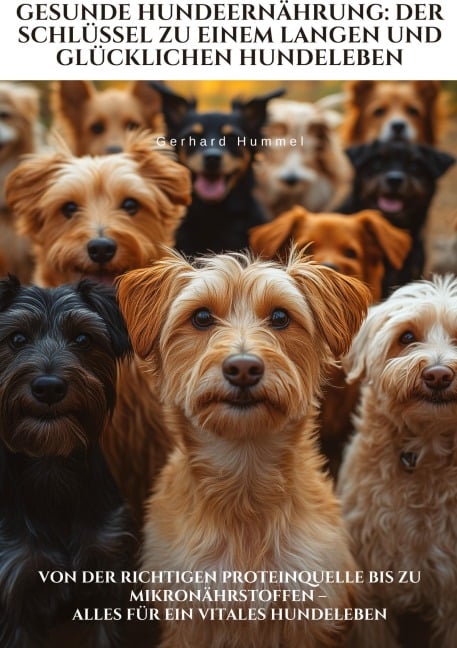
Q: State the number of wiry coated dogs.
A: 4